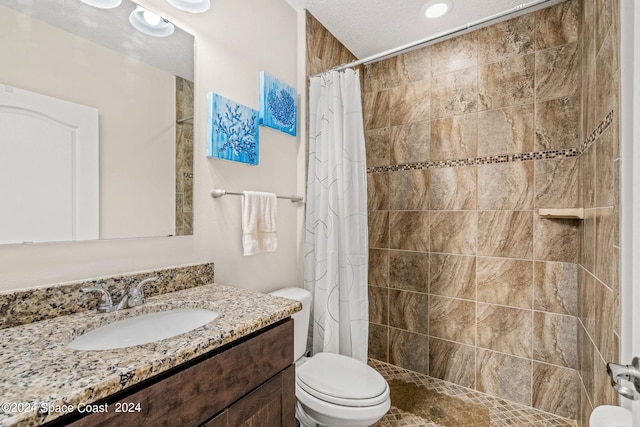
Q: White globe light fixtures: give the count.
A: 3